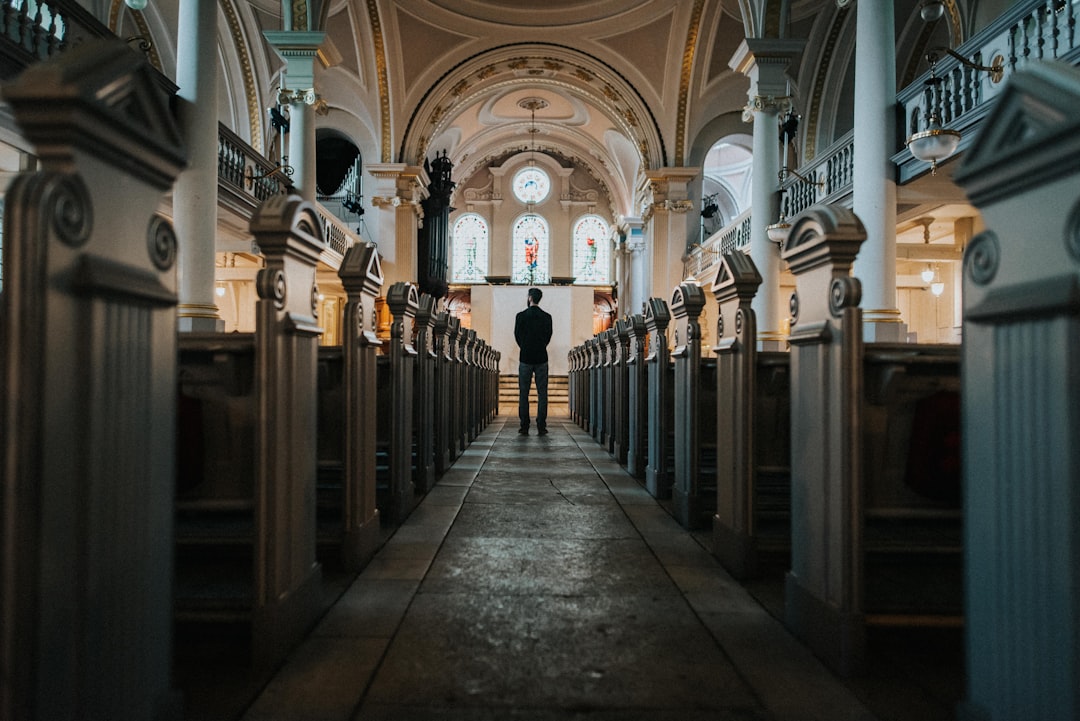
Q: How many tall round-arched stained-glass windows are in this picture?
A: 3